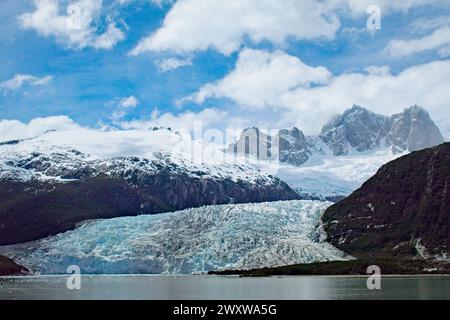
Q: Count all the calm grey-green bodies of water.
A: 1